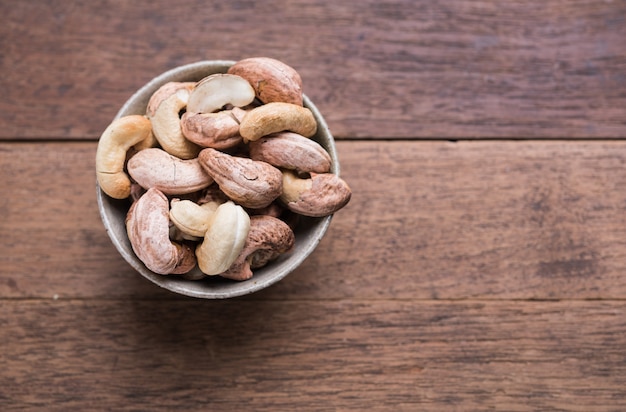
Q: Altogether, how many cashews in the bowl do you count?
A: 14